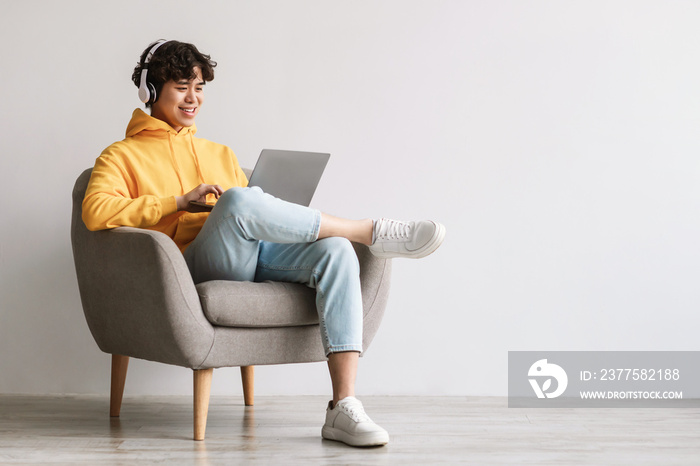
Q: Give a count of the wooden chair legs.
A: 3